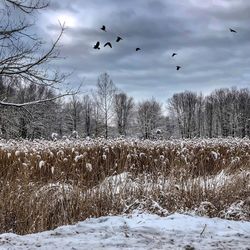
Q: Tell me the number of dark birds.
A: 8